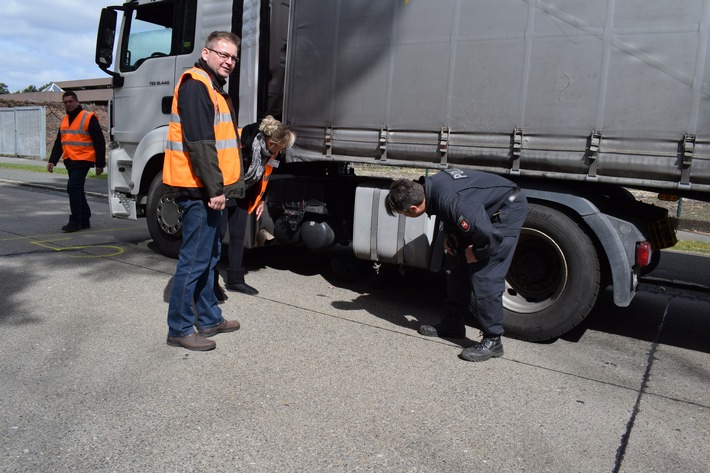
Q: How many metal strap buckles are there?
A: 6